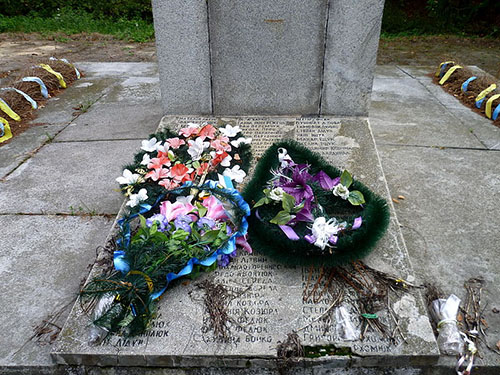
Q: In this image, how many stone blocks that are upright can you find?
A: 3